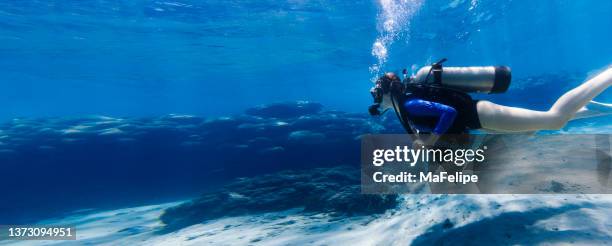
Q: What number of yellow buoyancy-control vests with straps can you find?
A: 0